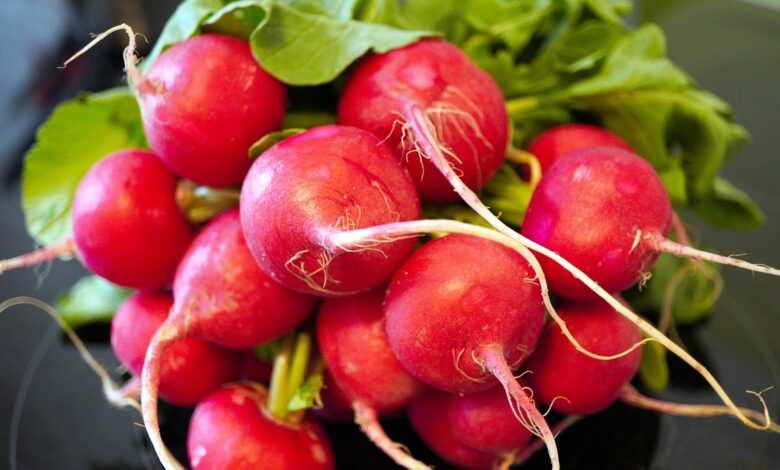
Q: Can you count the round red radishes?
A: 13